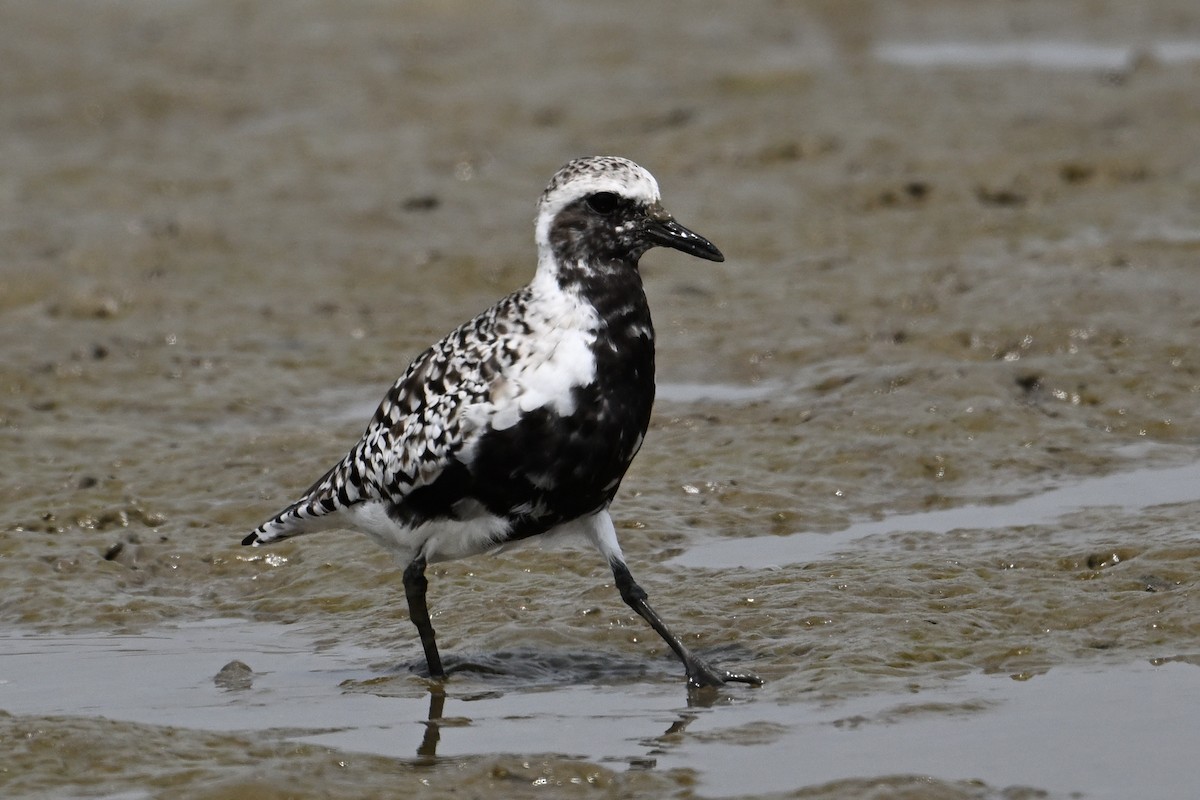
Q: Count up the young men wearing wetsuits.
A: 0